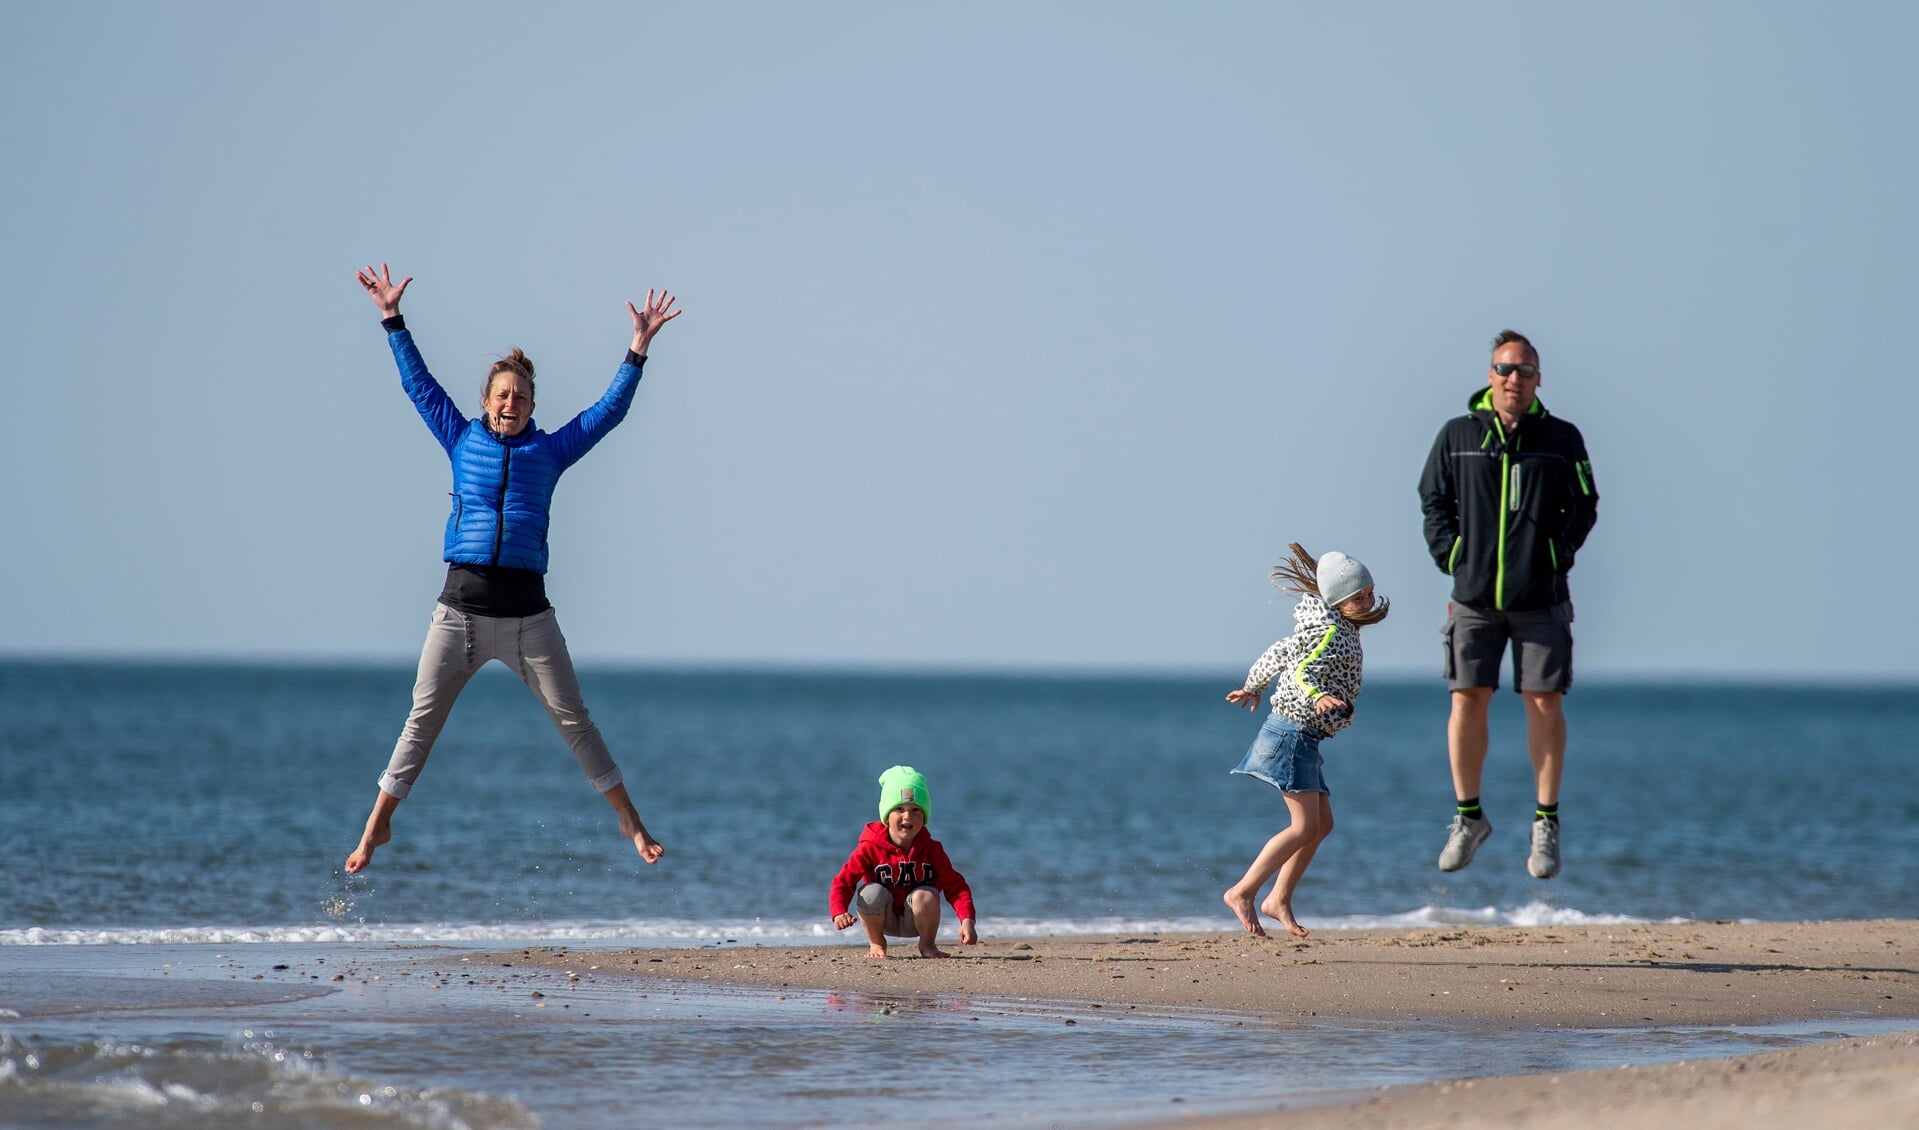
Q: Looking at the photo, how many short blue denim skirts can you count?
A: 1